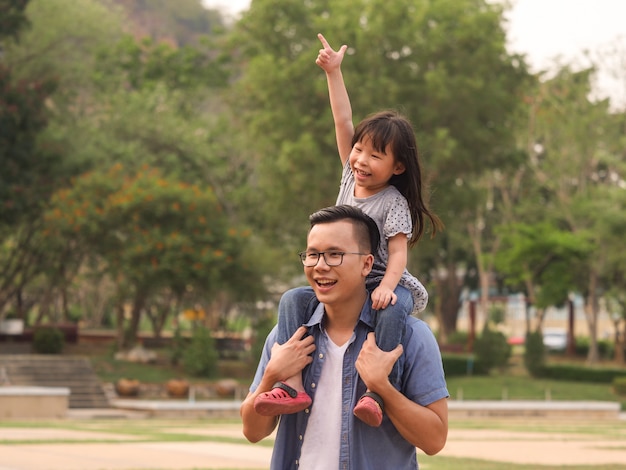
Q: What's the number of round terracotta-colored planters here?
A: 3